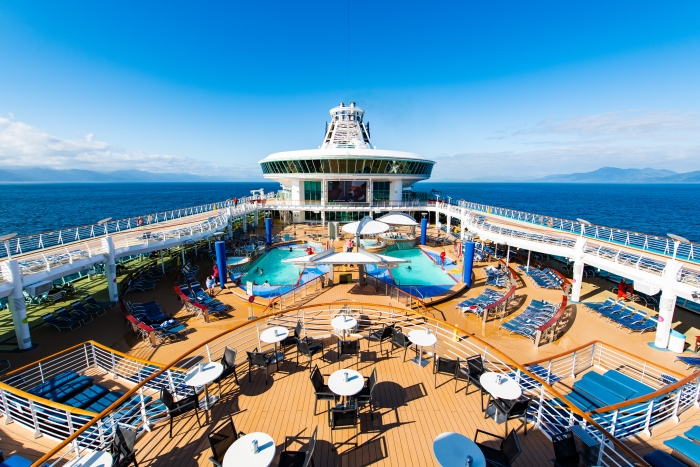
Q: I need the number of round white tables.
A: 9